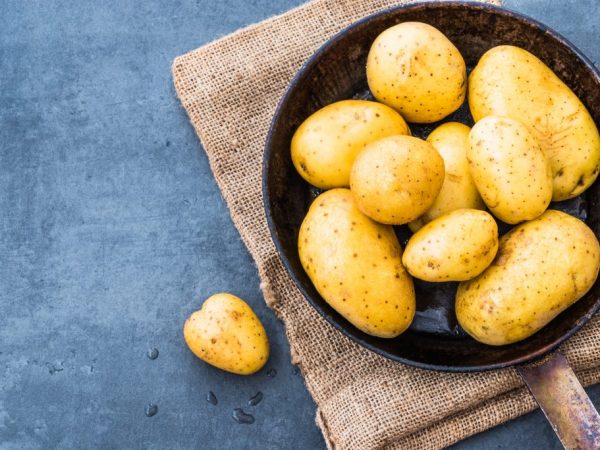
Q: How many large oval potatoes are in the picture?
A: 3